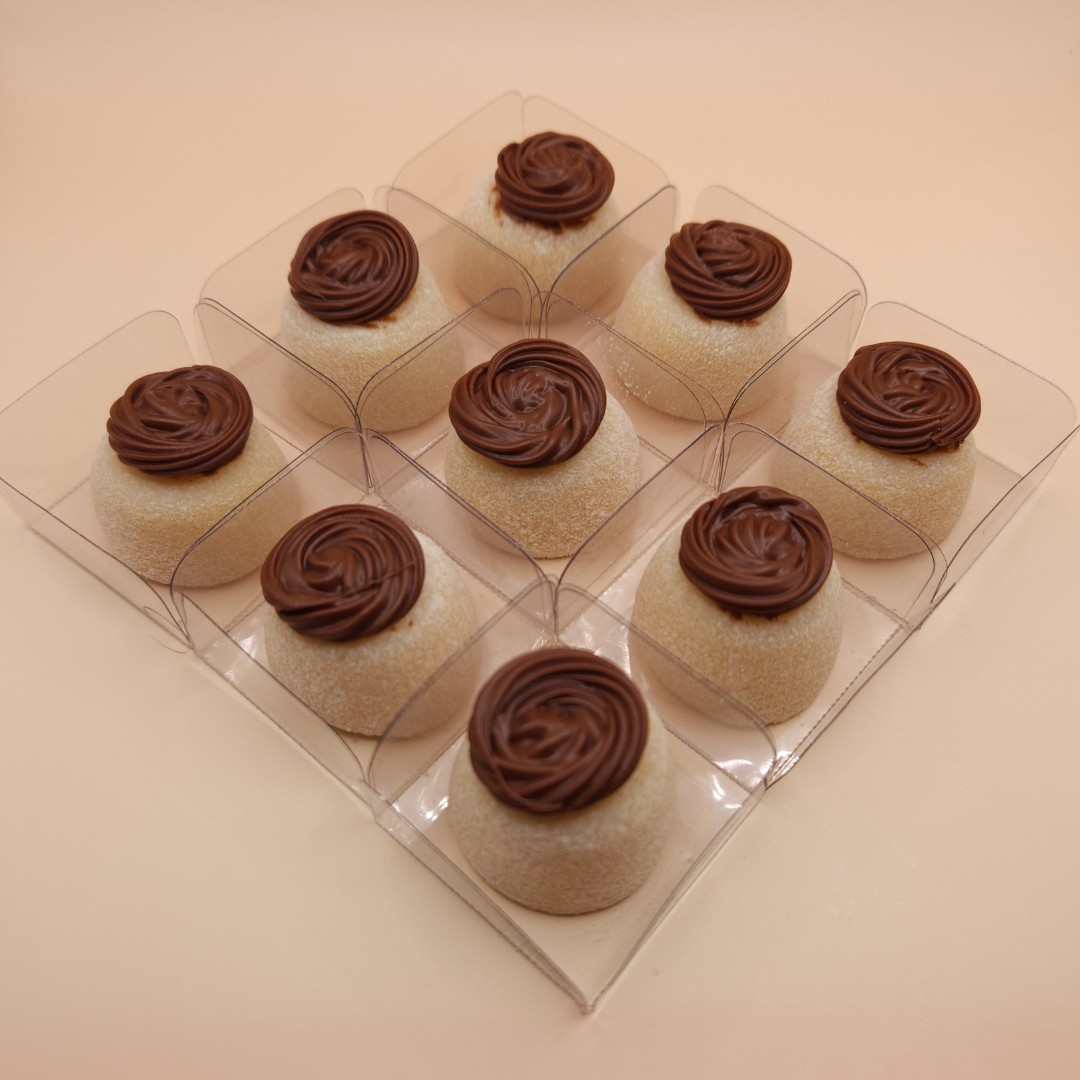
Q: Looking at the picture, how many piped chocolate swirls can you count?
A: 9